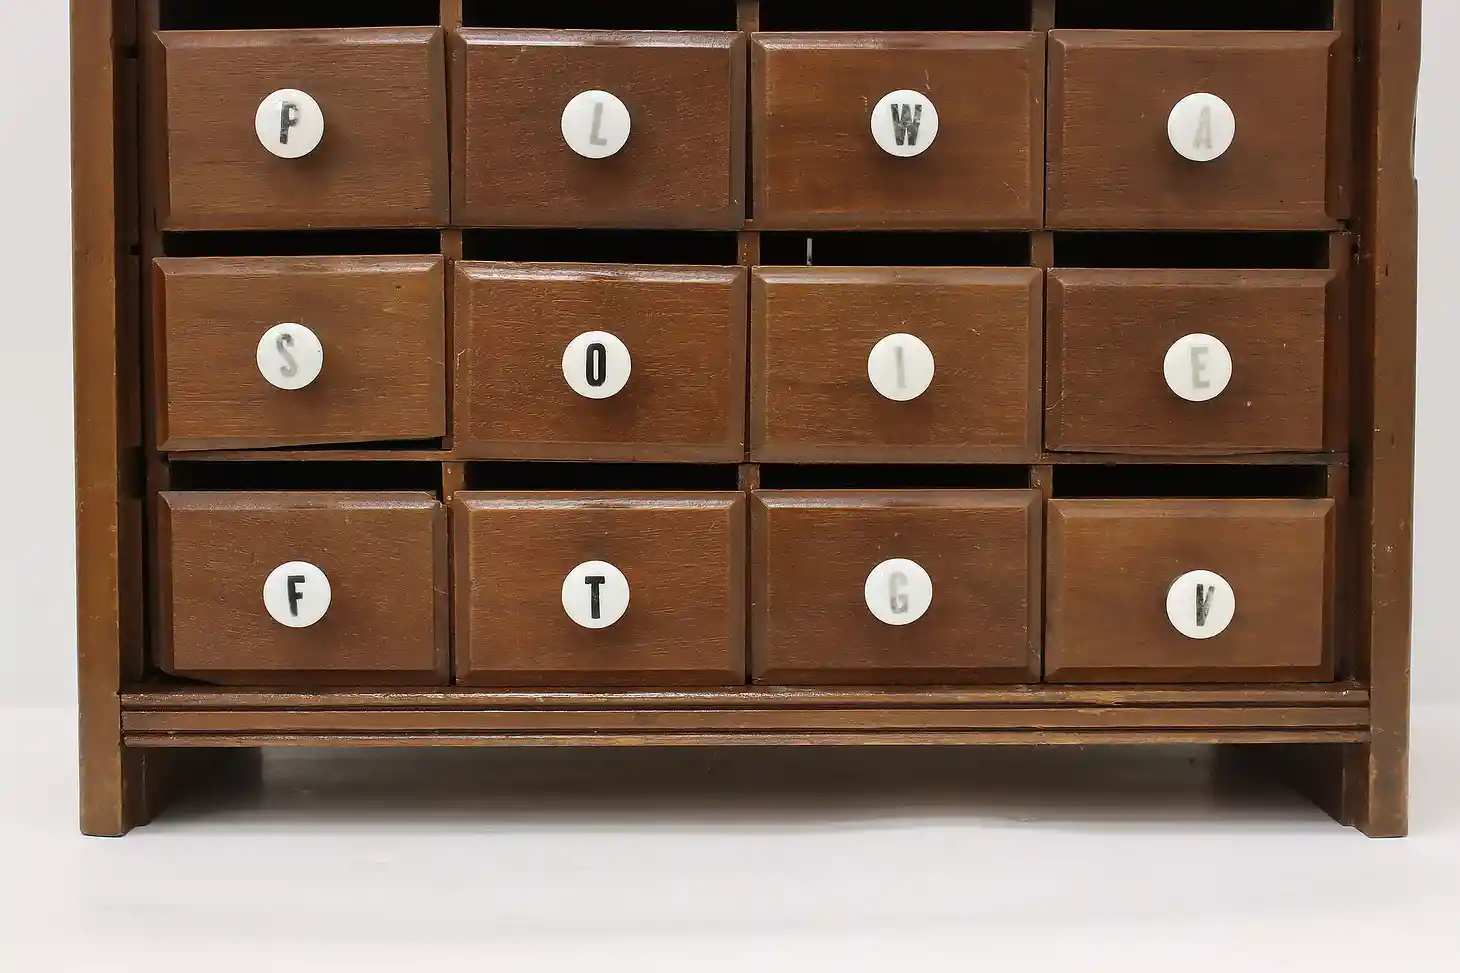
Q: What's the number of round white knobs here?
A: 12